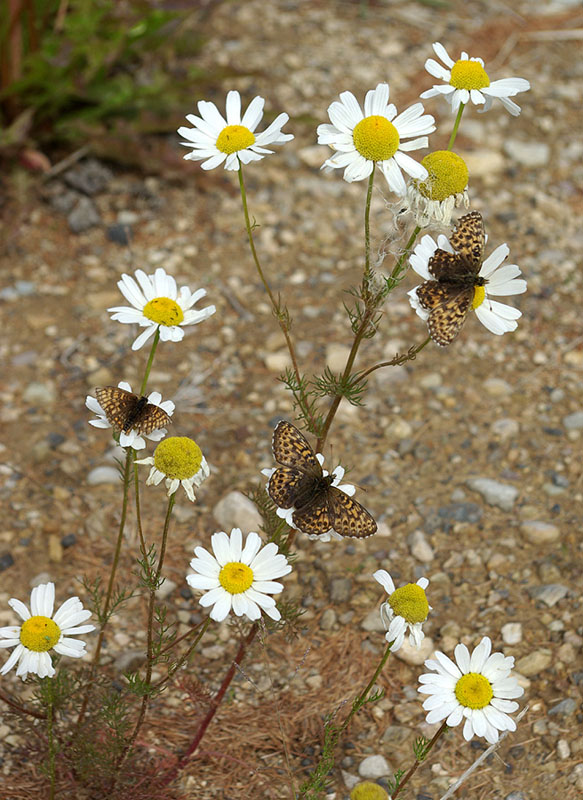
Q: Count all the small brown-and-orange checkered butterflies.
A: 3